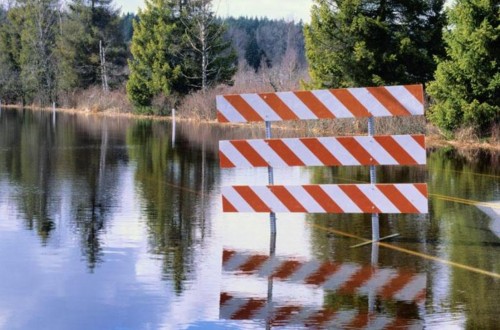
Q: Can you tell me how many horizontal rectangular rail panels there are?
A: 3